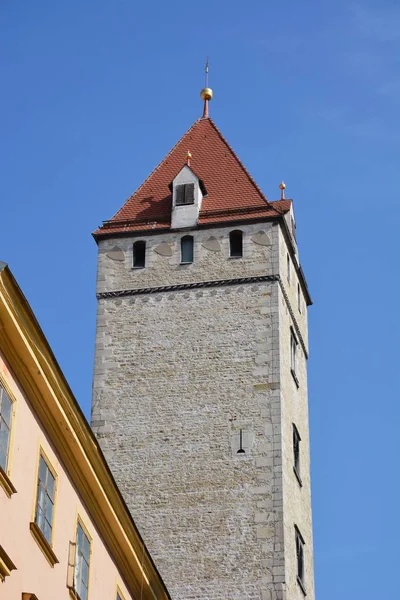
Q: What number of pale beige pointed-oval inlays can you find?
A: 4